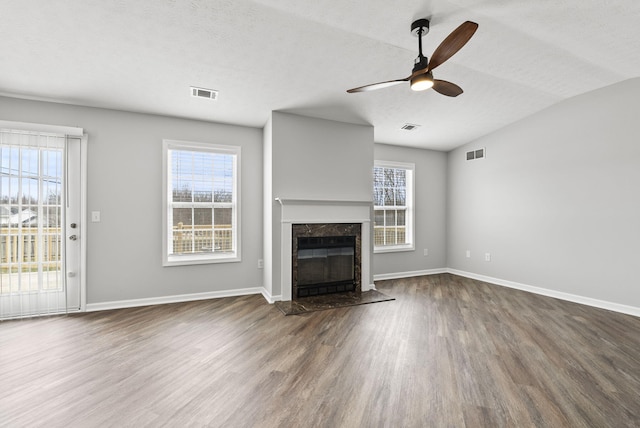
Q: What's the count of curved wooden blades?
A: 3